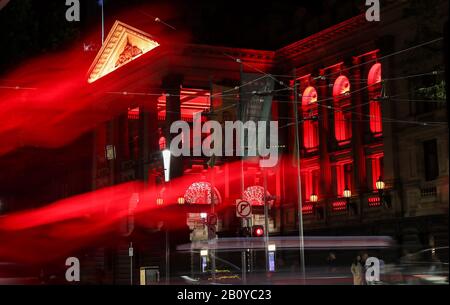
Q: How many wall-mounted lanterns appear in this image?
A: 5